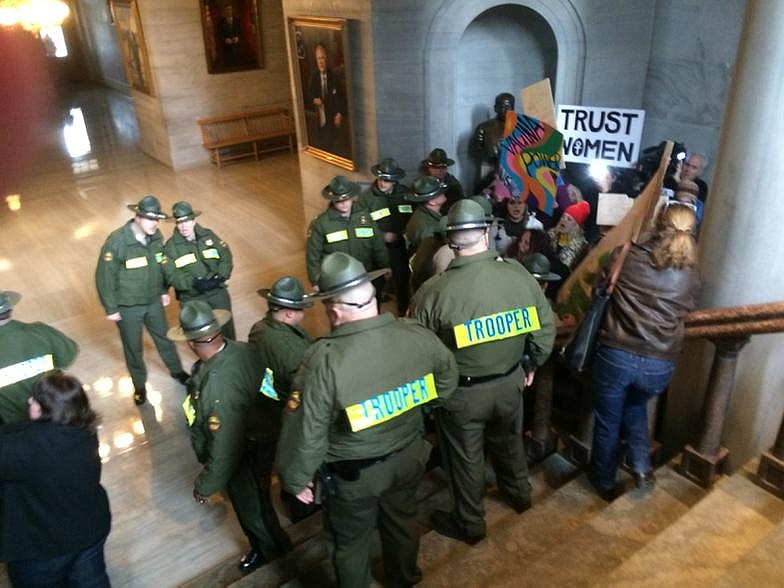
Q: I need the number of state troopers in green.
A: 13